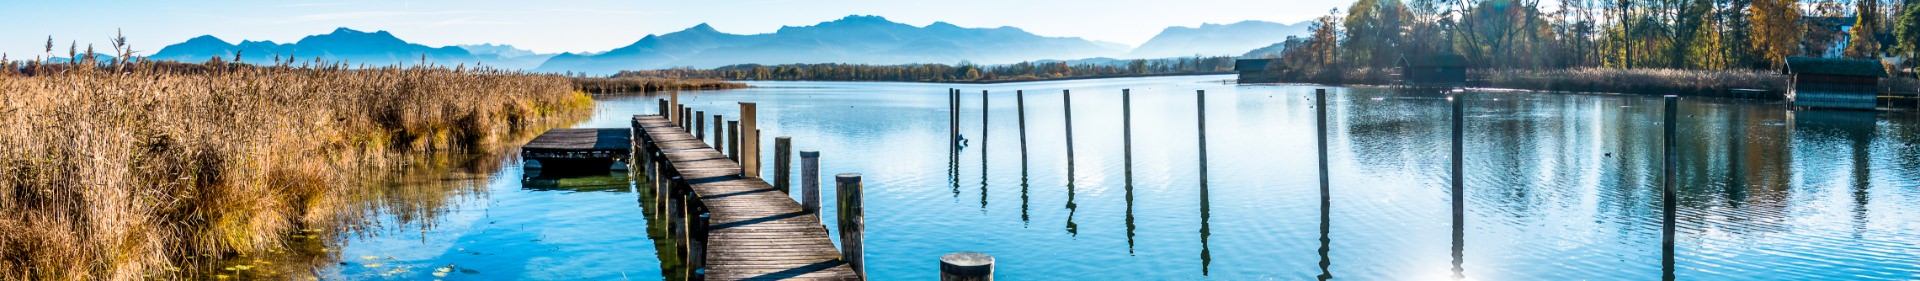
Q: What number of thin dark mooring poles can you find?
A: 10